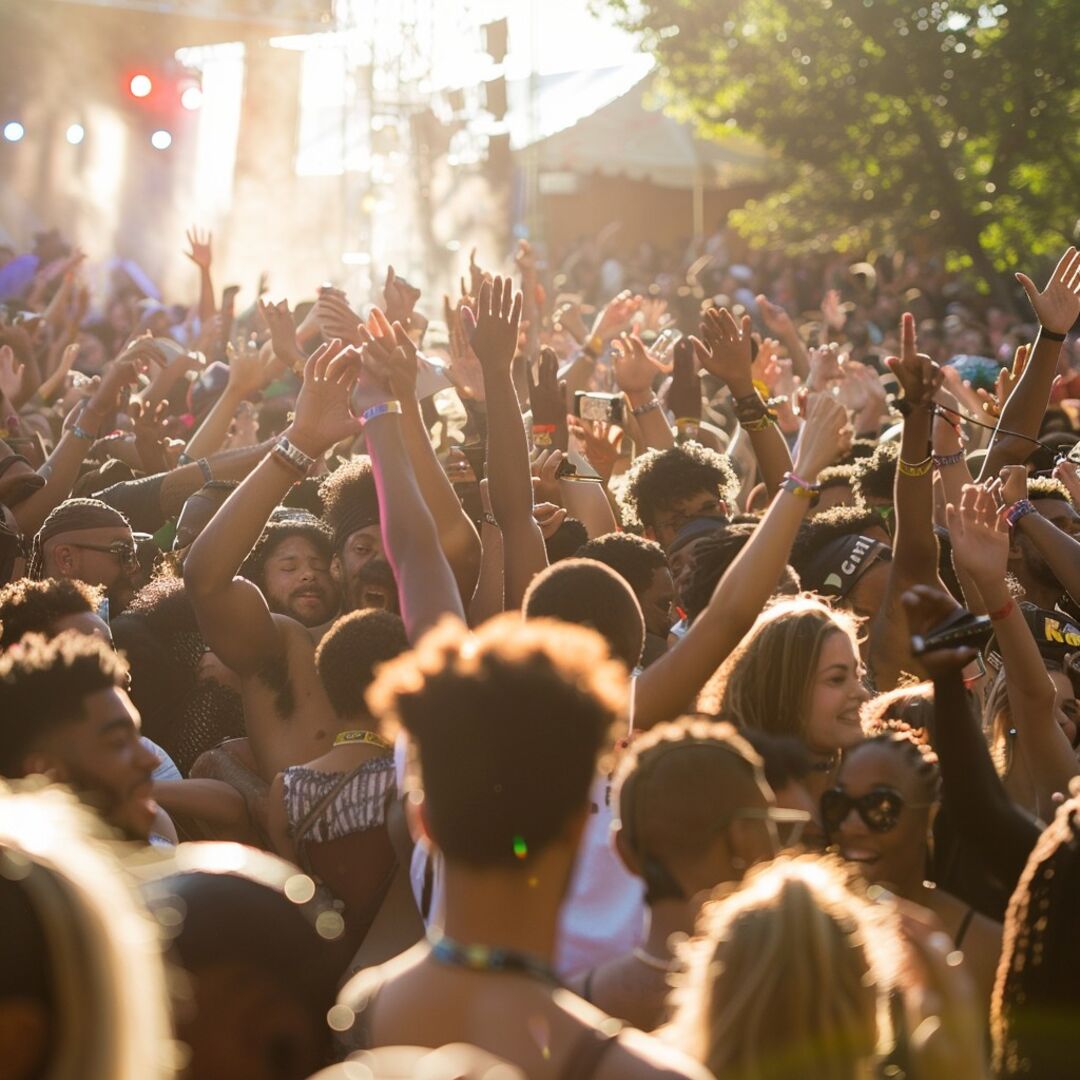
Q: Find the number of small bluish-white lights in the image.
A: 3